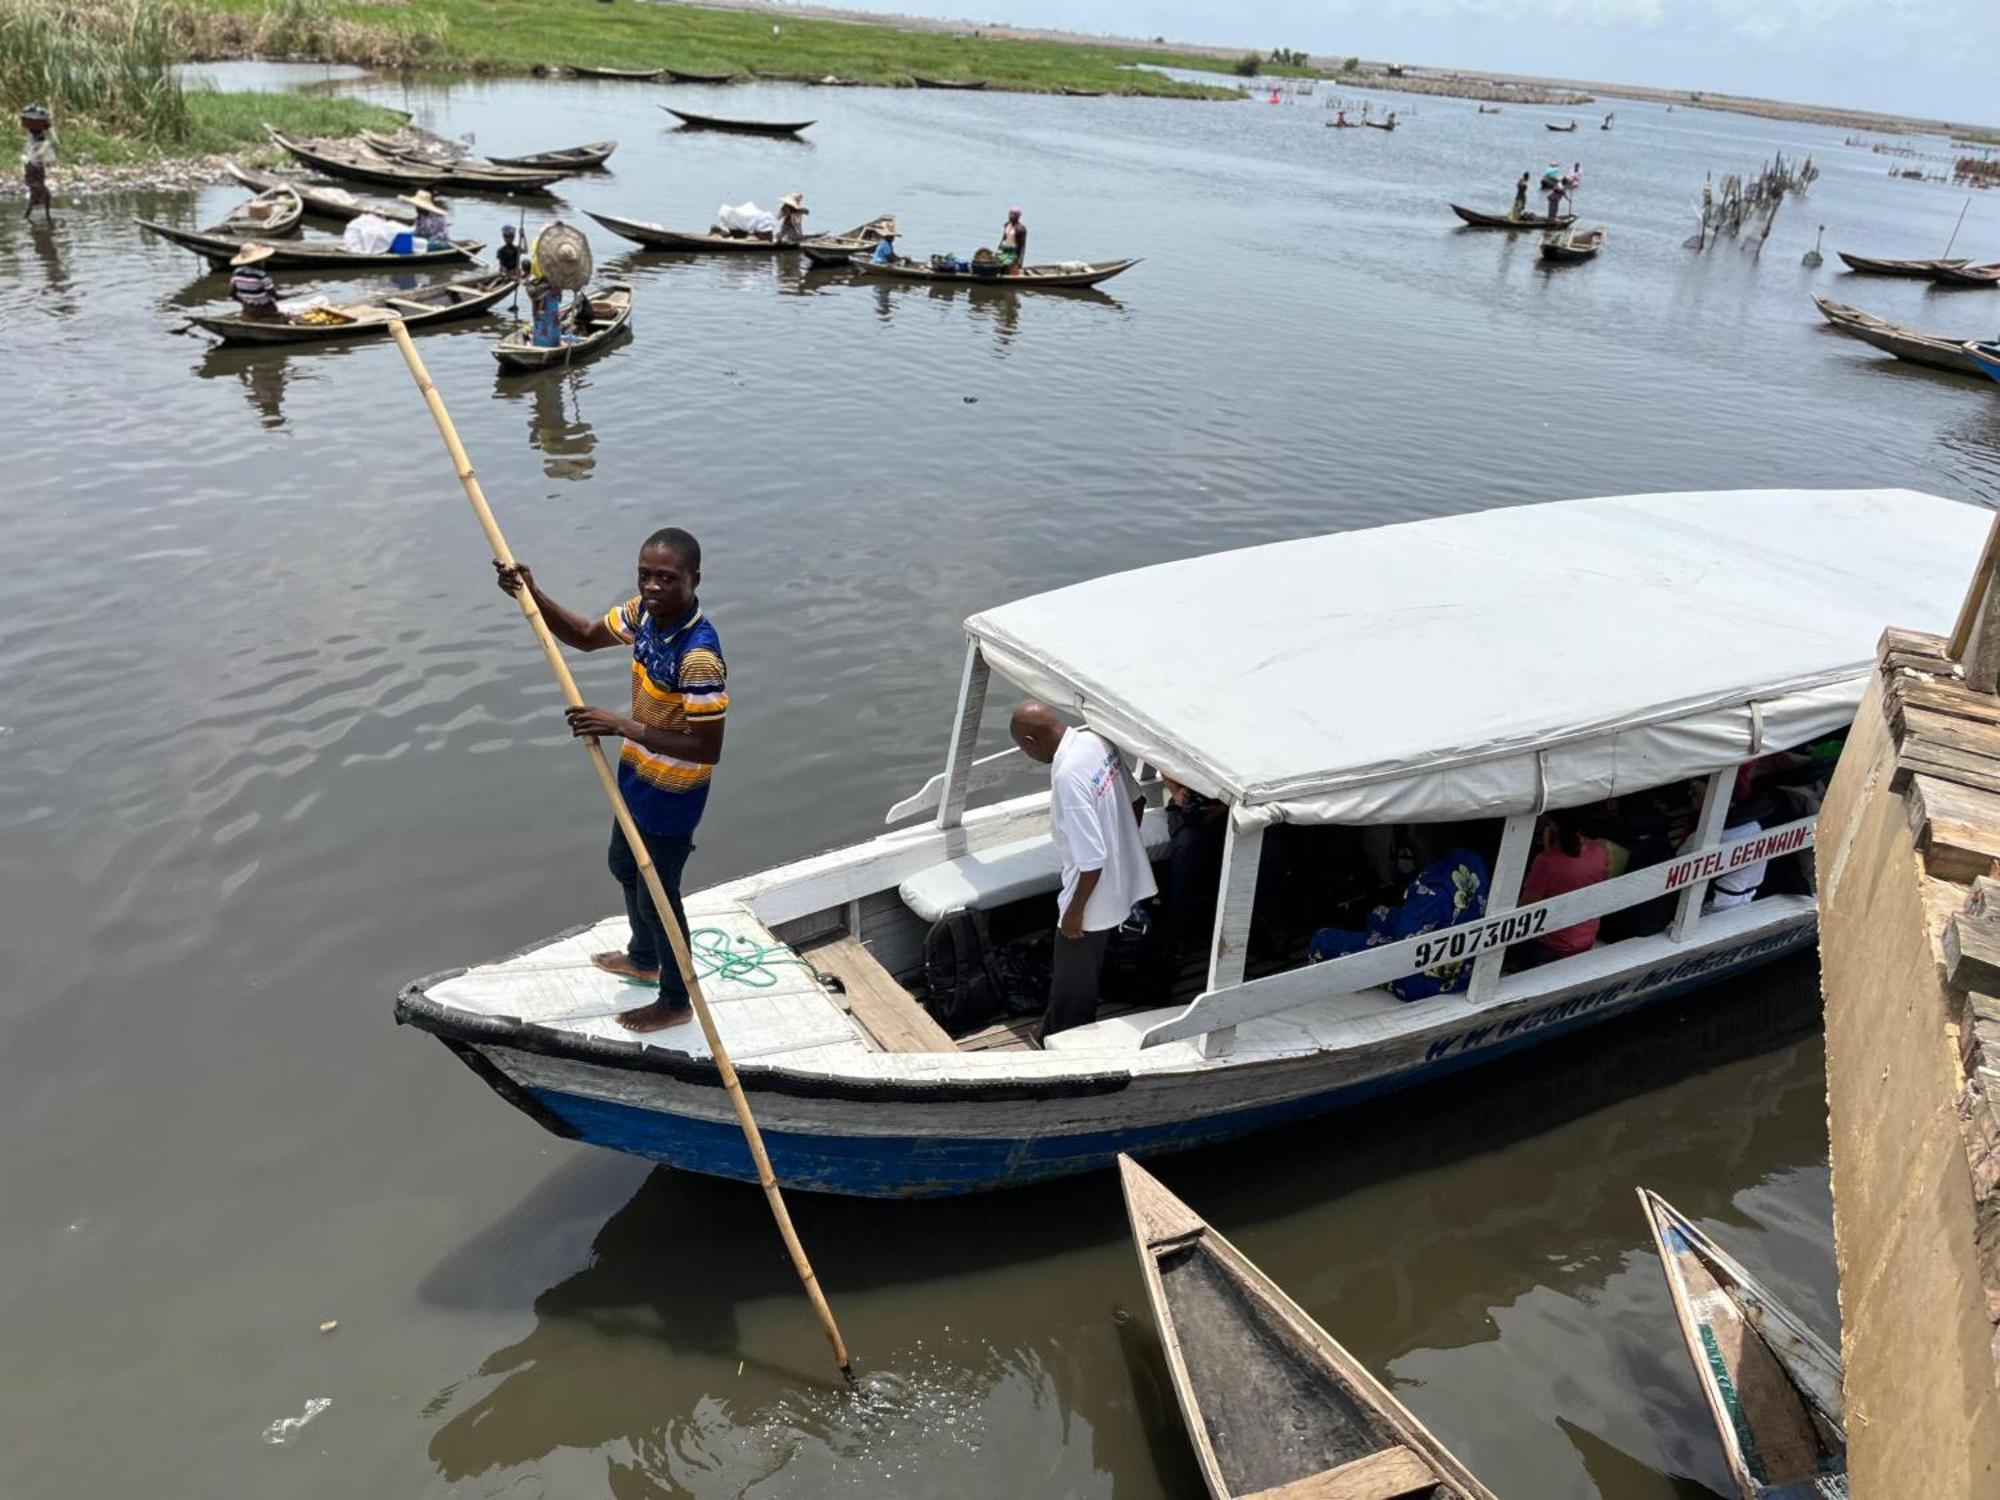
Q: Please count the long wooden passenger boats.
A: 1